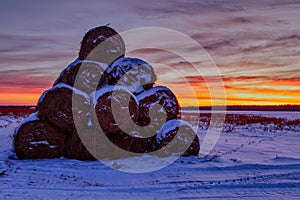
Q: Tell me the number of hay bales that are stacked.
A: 10